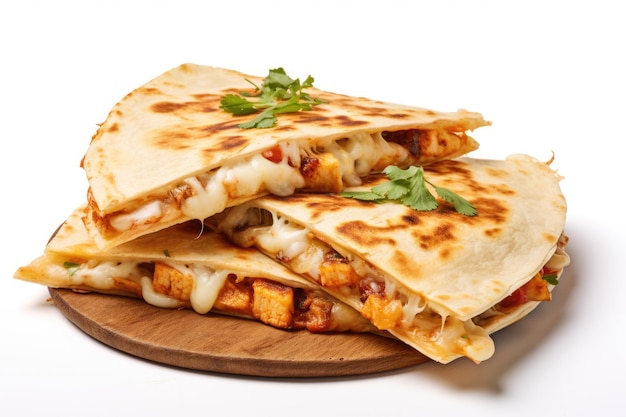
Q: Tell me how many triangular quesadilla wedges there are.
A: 3